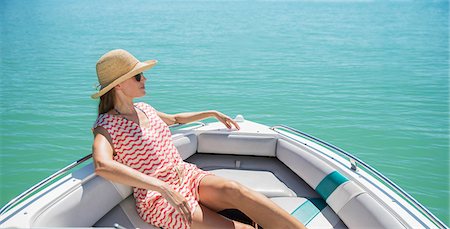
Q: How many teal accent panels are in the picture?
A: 2